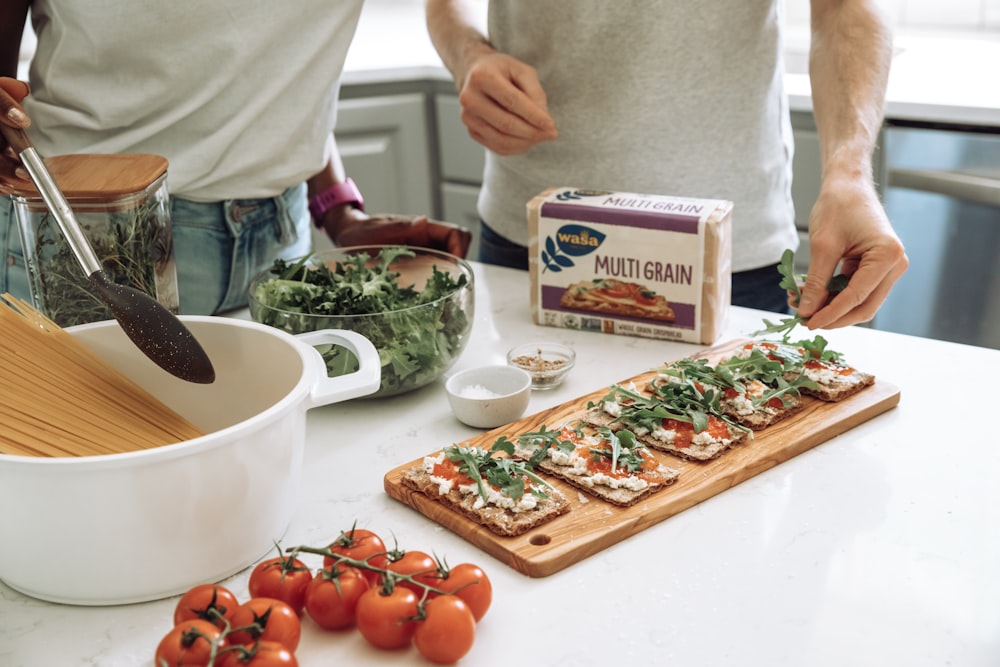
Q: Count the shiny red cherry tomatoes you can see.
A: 11